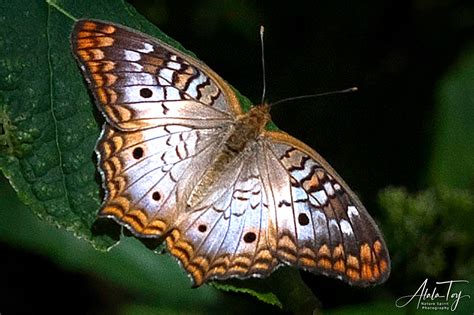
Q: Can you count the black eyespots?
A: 6